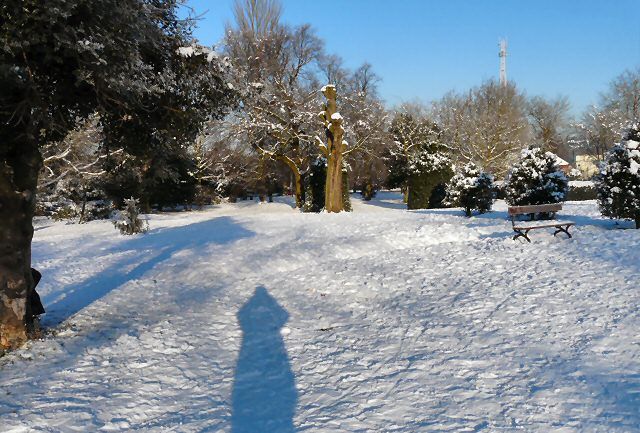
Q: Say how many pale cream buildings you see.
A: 1